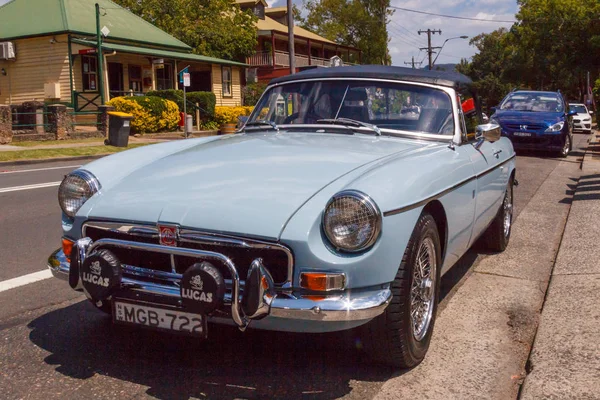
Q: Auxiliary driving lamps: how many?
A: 2